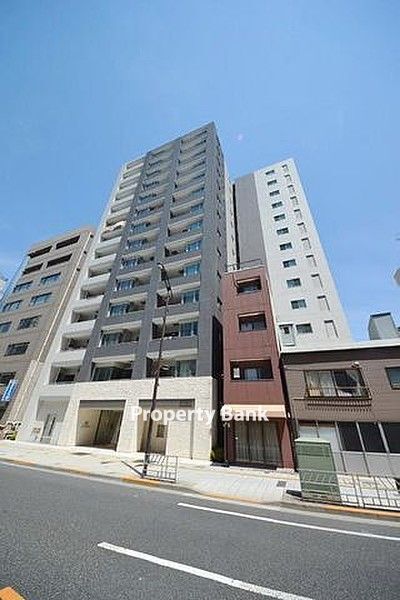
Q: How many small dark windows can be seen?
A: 11